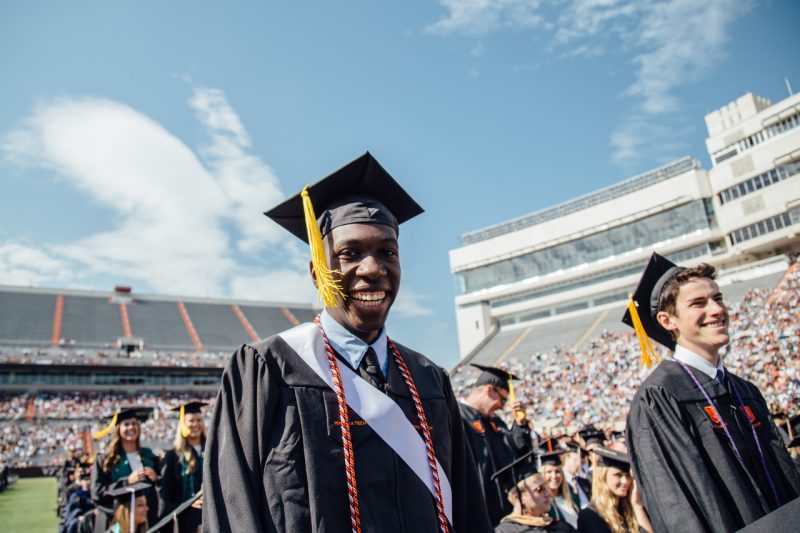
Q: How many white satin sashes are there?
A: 1